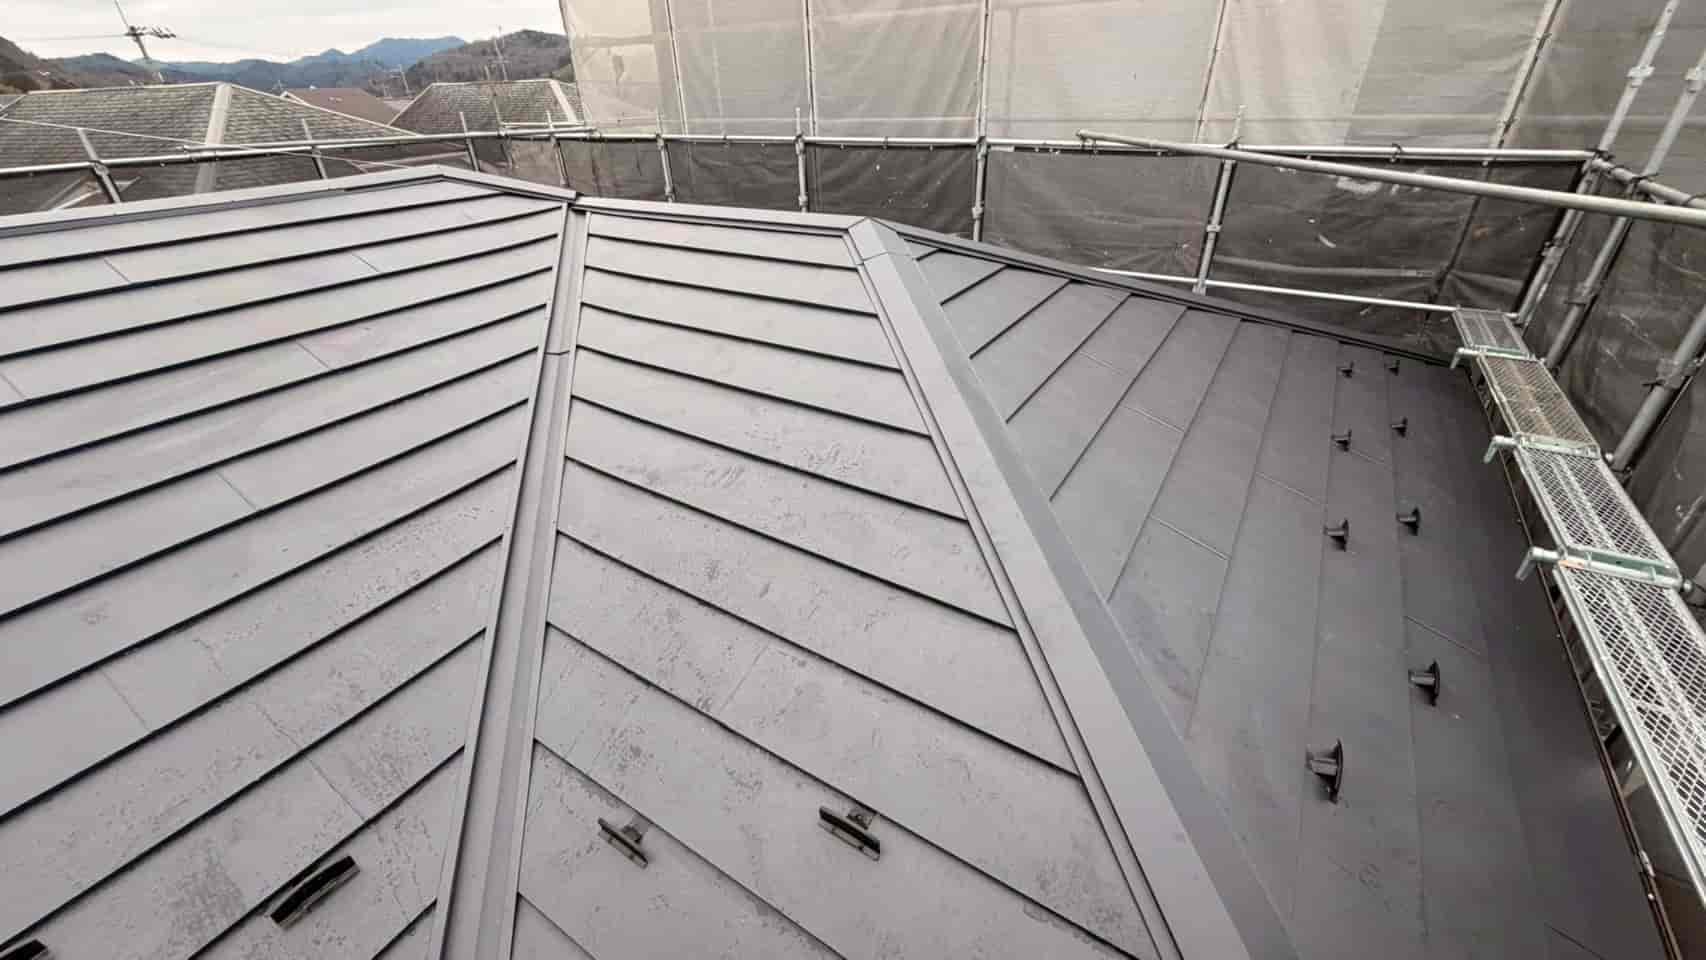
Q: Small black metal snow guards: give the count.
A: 12